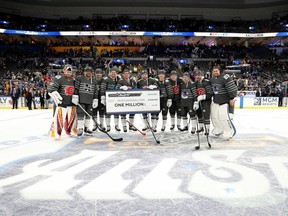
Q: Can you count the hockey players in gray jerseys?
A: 11